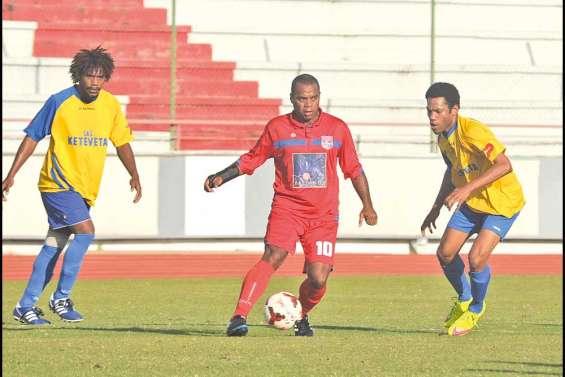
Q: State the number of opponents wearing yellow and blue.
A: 2